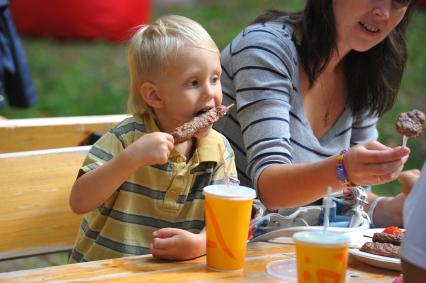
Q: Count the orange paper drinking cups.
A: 2